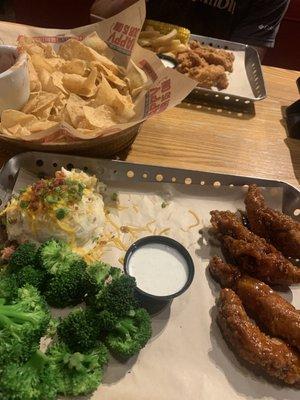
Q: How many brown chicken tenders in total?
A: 4